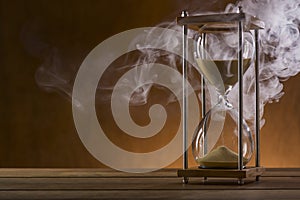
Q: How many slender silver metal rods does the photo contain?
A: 4